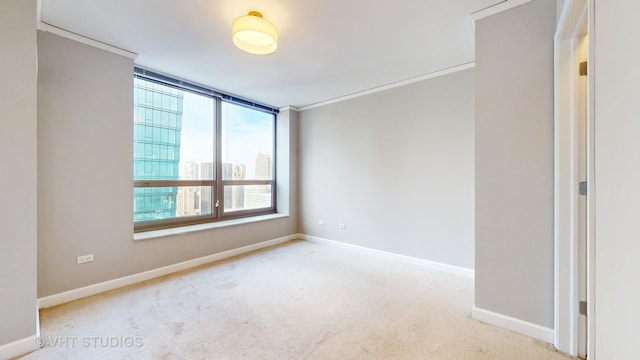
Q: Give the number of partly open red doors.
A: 0